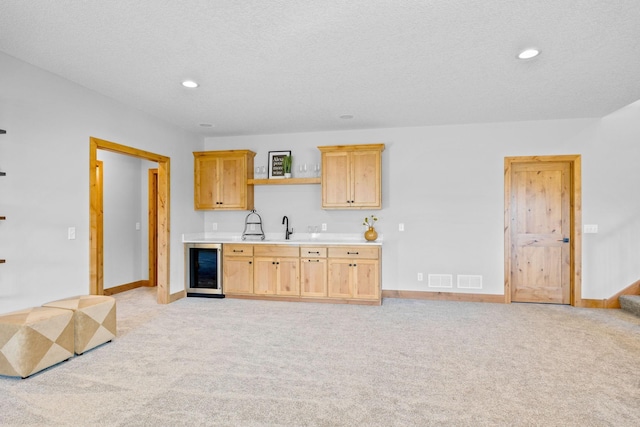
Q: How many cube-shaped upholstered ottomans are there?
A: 2